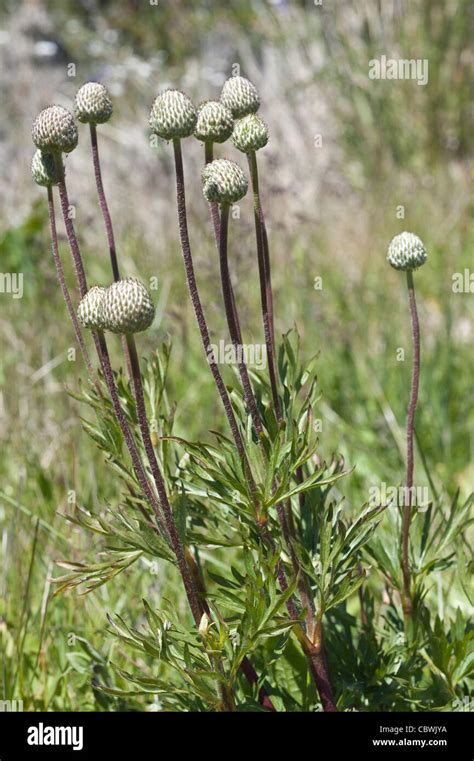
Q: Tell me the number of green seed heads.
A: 11